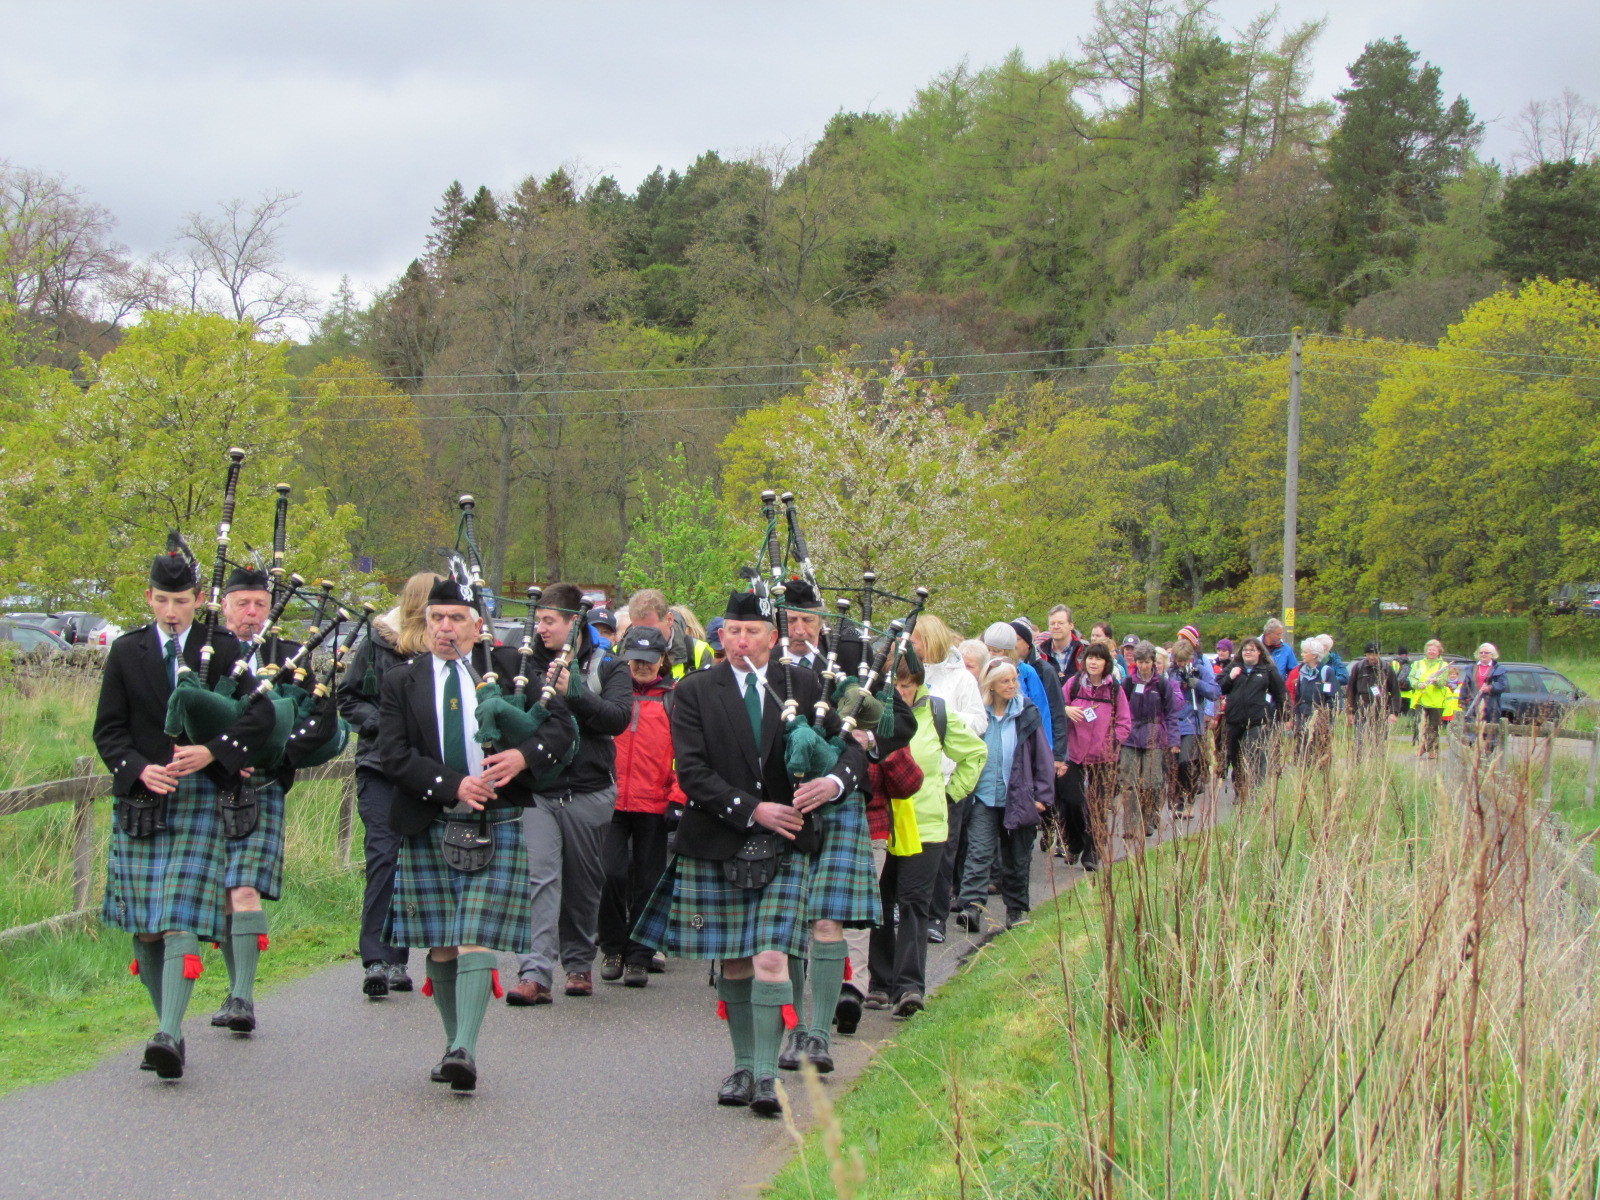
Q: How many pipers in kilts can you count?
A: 5